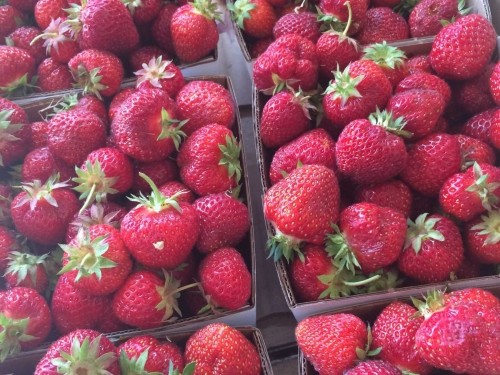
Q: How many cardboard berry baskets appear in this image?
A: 6